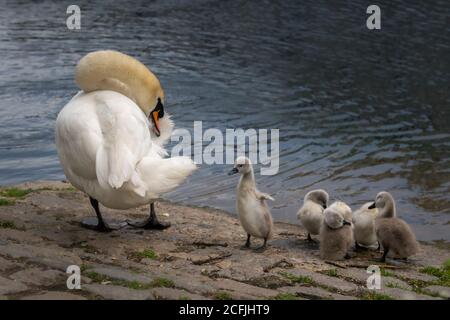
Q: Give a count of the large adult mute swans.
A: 1